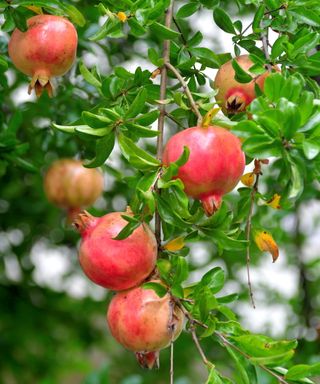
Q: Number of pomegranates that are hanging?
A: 6